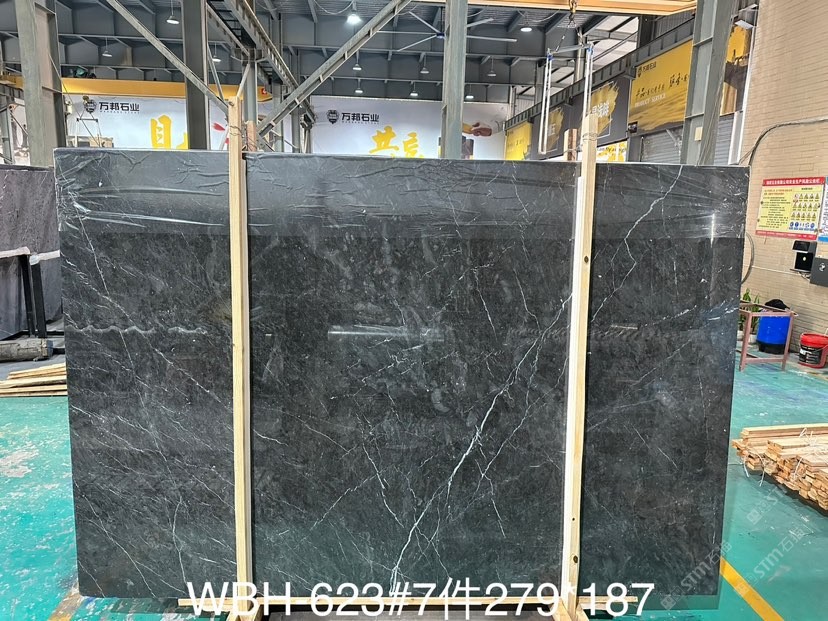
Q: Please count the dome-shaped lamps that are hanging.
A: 11